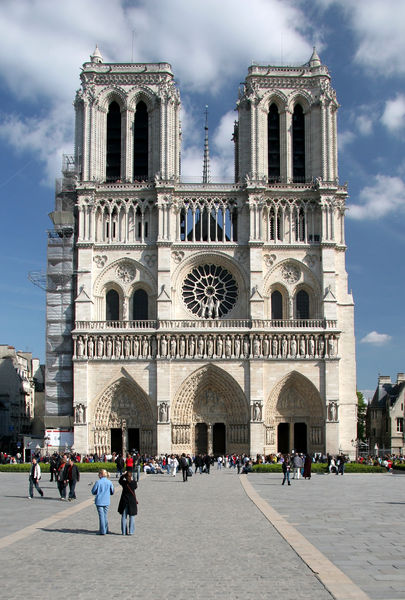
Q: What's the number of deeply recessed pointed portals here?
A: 3